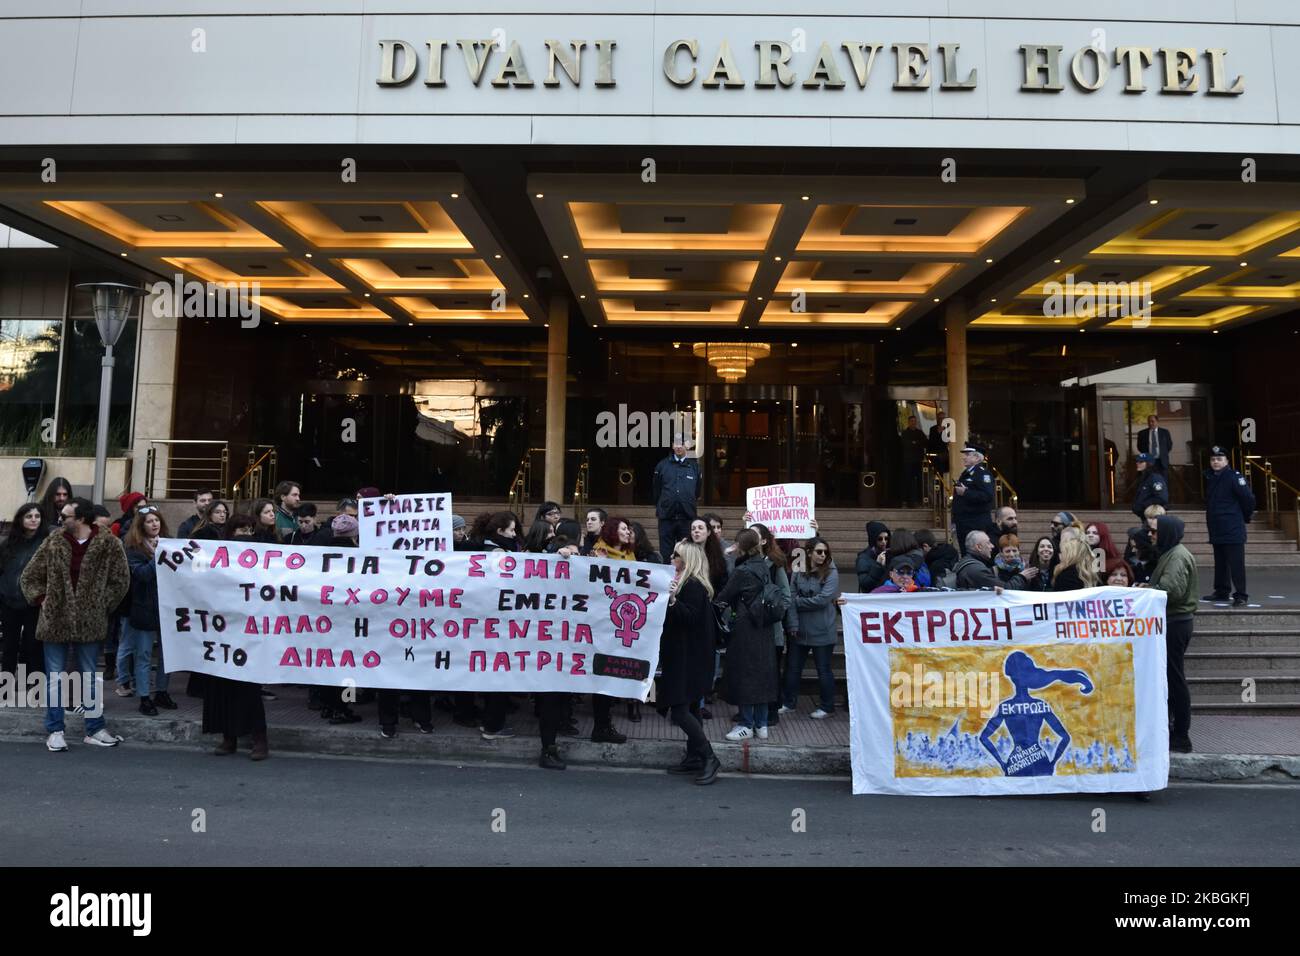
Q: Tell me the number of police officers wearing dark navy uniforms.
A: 4